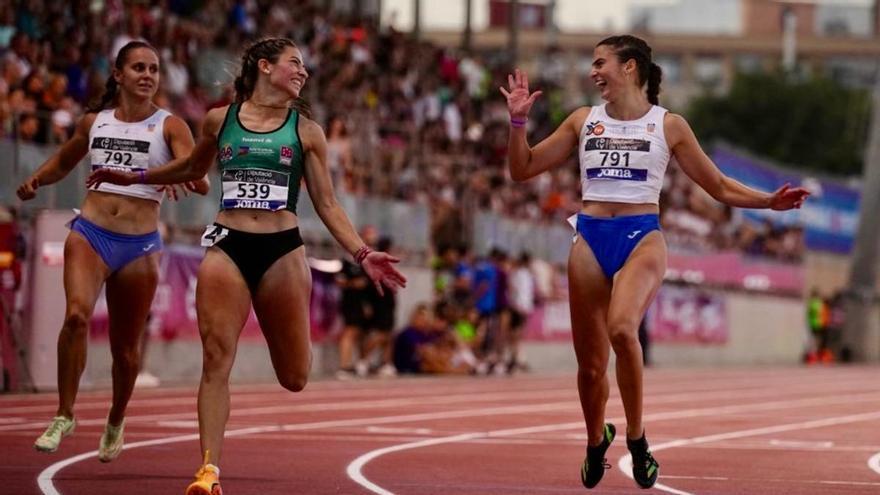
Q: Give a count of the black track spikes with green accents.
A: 2